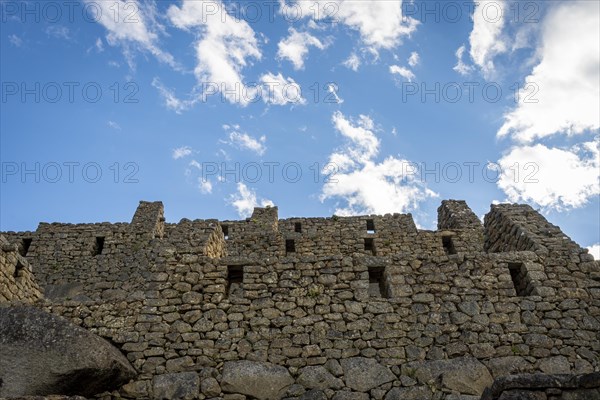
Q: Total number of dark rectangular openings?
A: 11